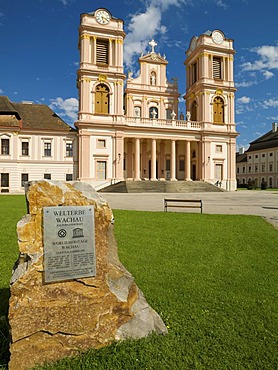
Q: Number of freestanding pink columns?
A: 4